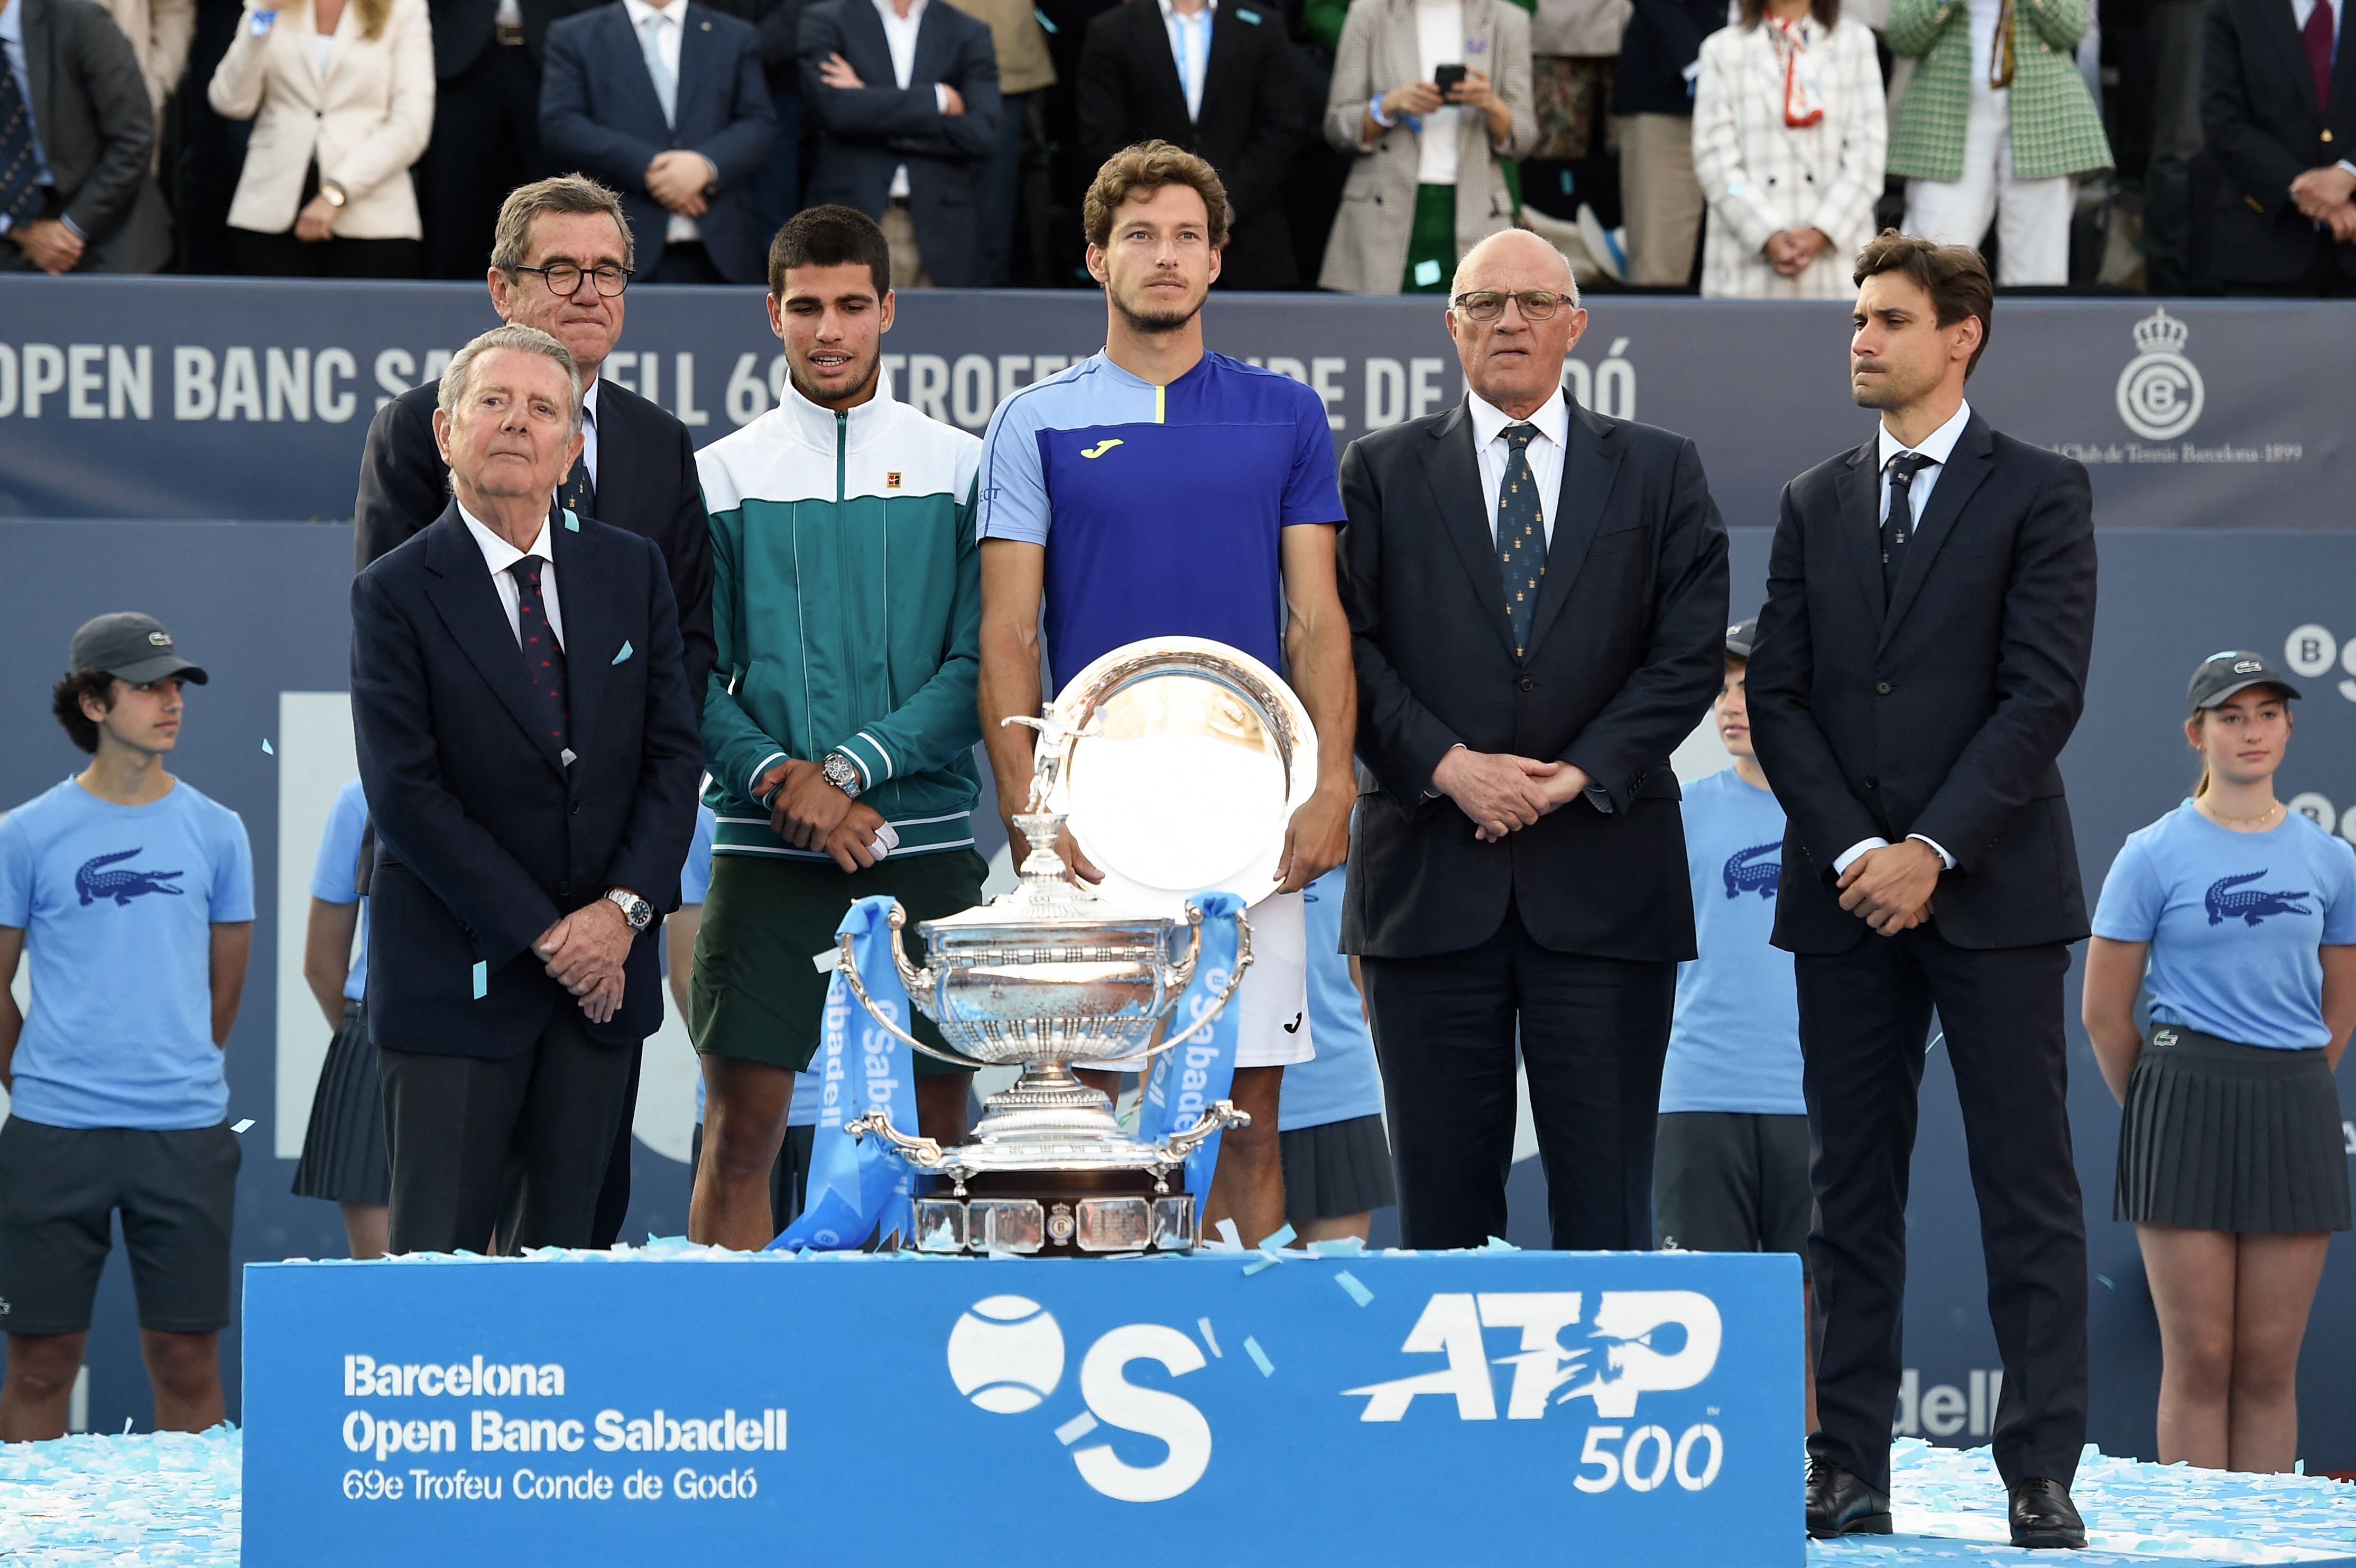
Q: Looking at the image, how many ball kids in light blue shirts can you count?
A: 6